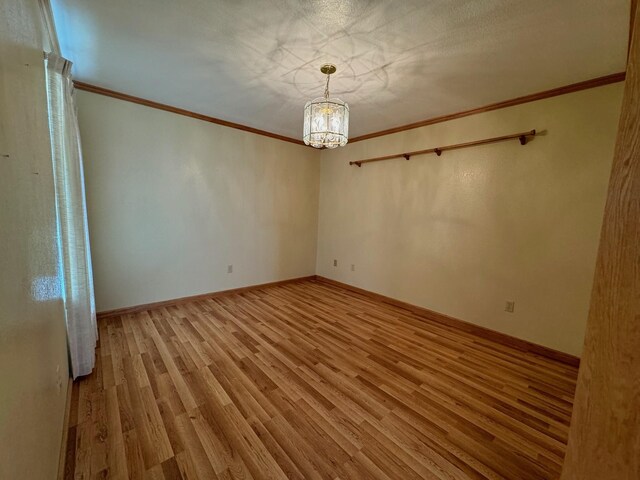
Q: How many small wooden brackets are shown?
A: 4